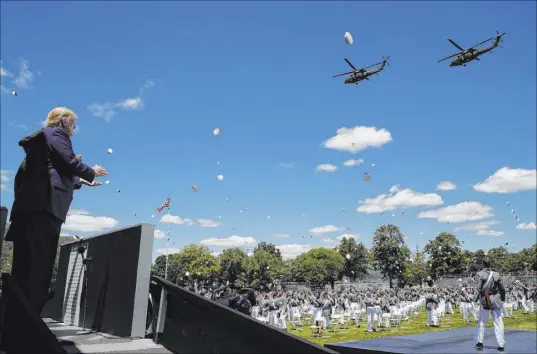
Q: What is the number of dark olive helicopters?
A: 2